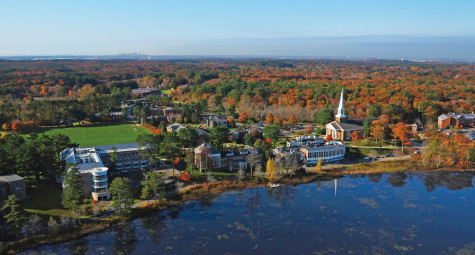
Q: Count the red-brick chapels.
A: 1